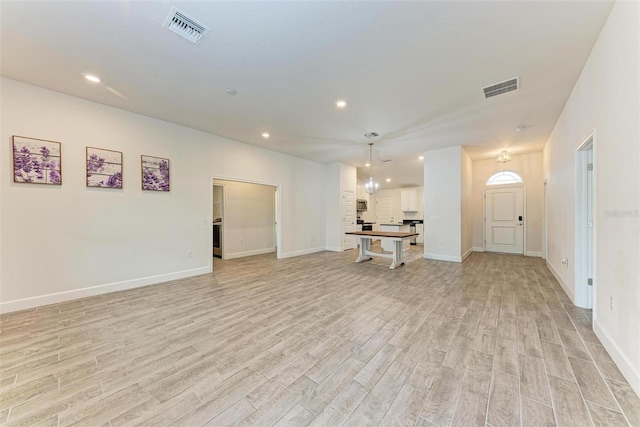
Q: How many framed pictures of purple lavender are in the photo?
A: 3